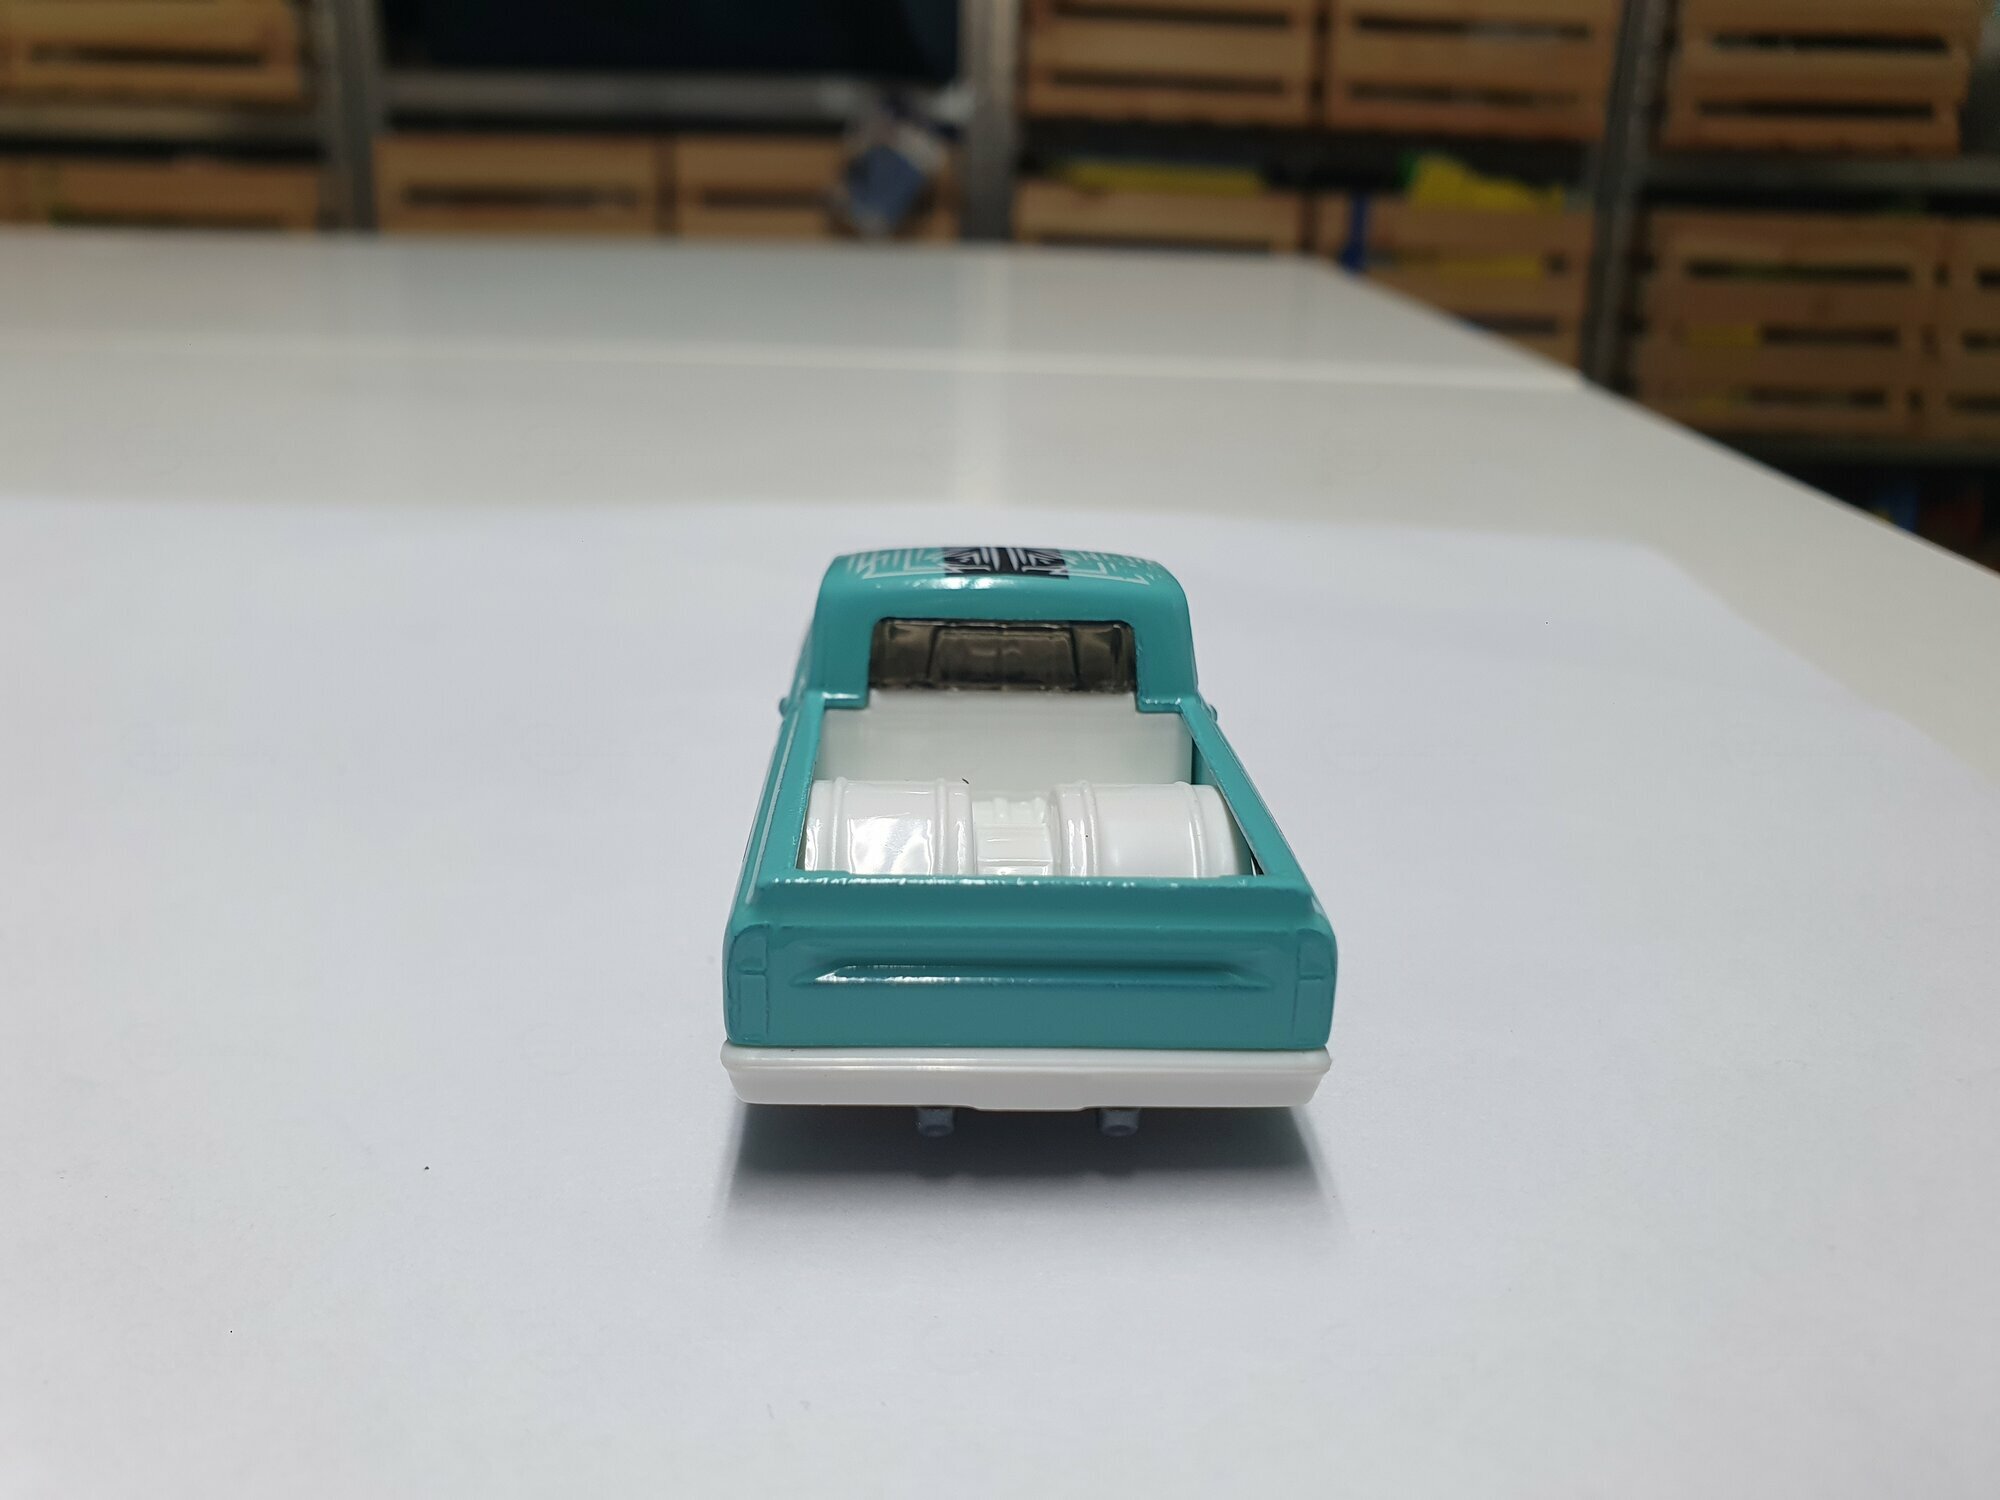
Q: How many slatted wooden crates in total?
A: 11